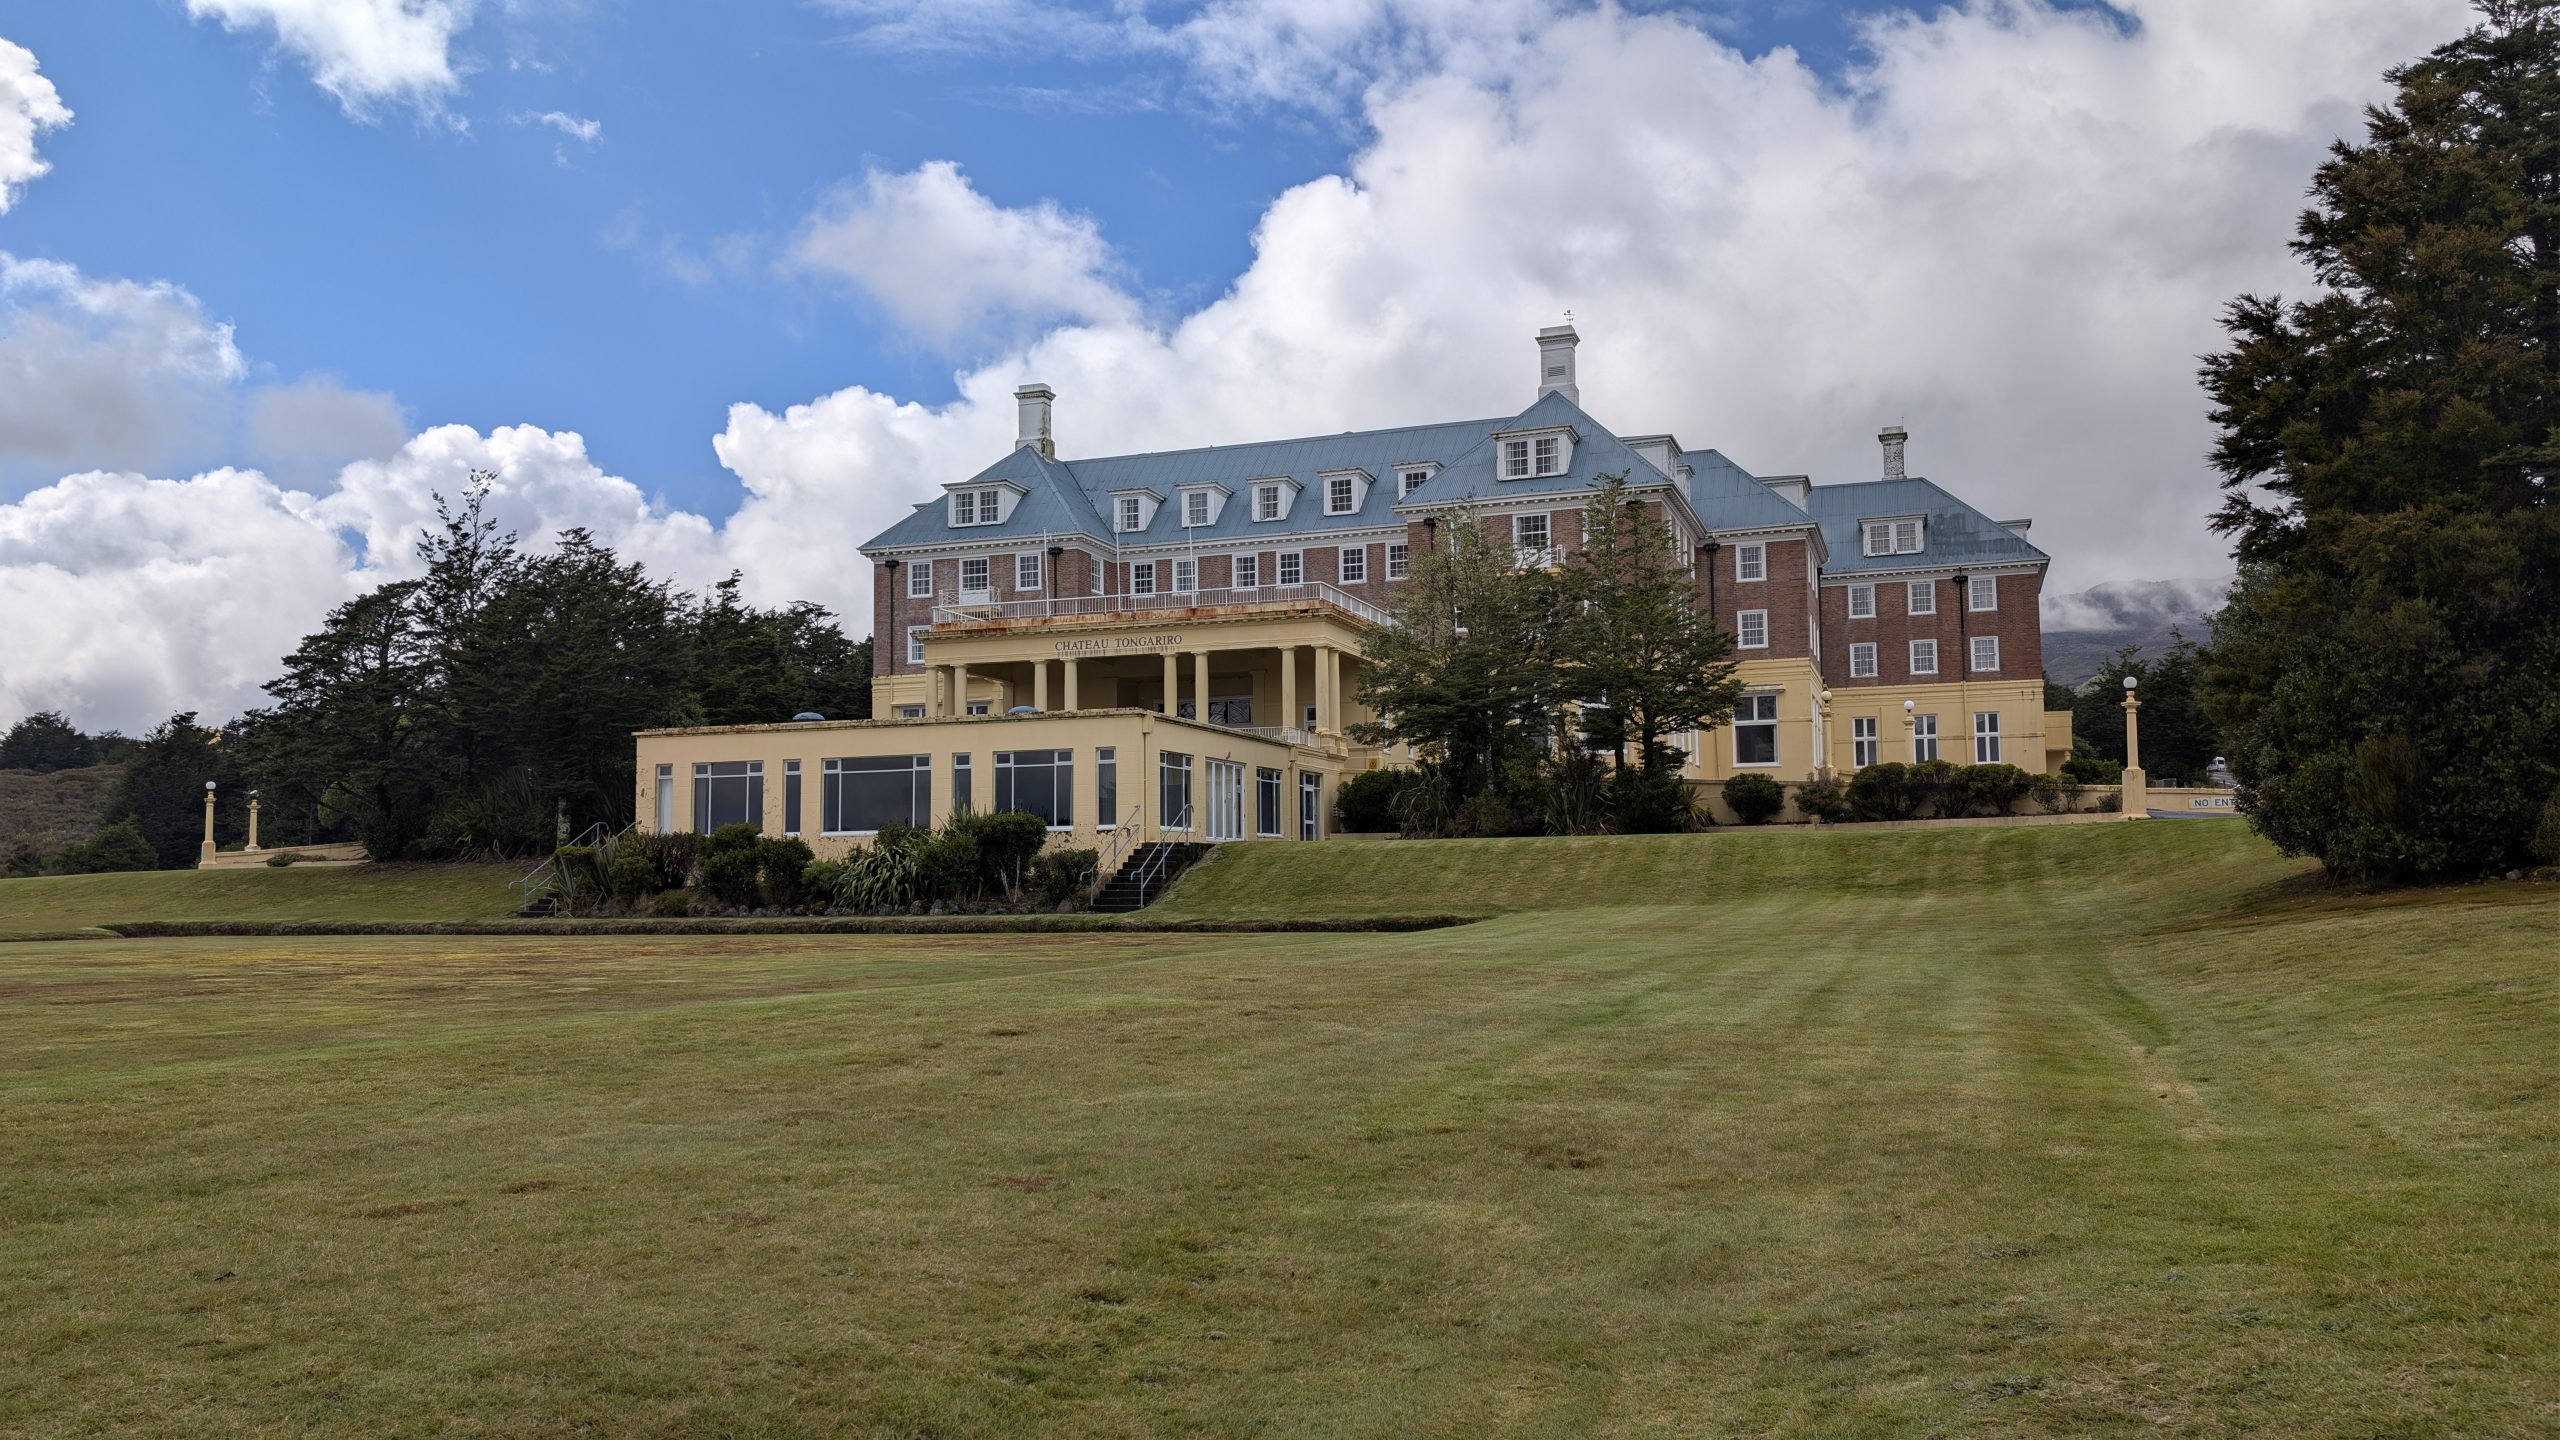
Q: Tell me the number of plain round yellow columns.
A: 10